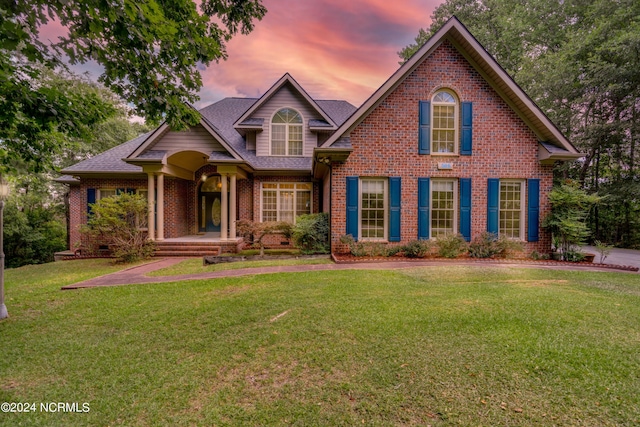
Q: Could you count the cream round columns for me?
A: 4